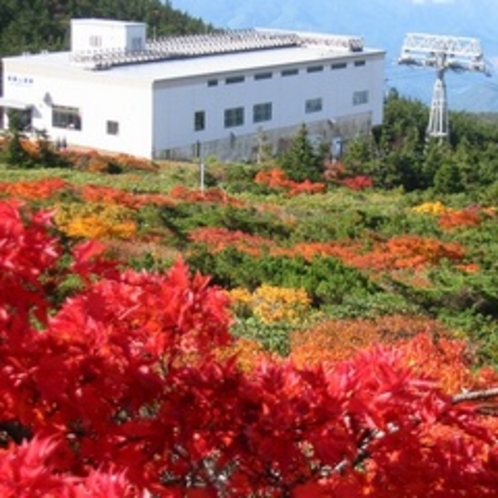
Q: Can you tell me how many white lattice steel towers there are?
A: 1